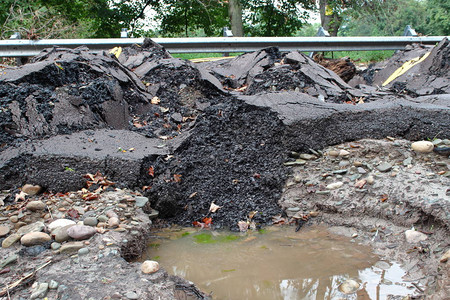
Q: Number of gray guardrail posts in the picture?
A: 5